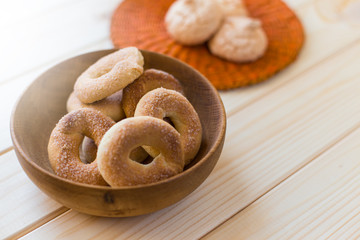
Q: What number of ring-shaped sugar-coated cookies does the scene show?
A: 6